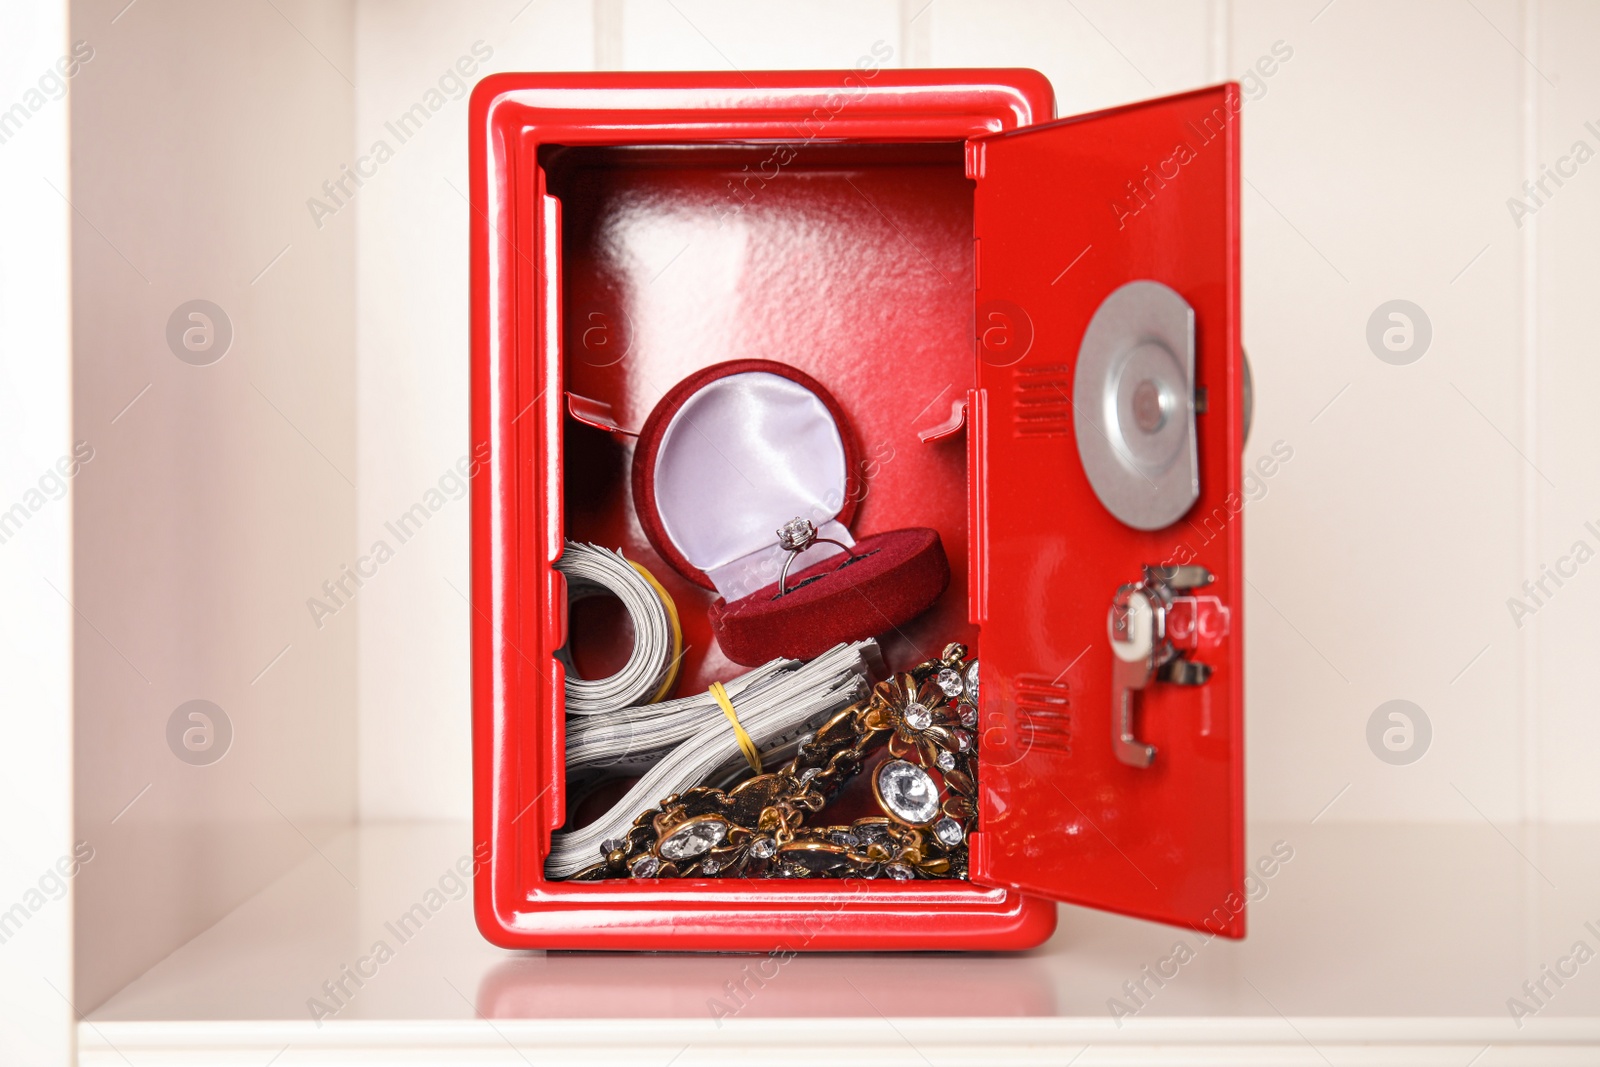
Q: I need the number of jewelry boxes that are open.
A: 1